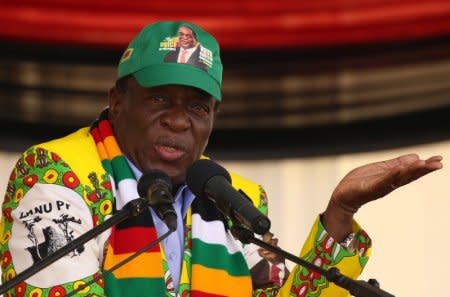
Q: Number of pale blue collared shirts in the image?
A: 1